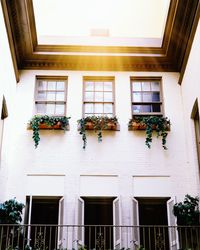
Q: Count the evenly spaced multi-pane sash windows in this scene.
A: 3